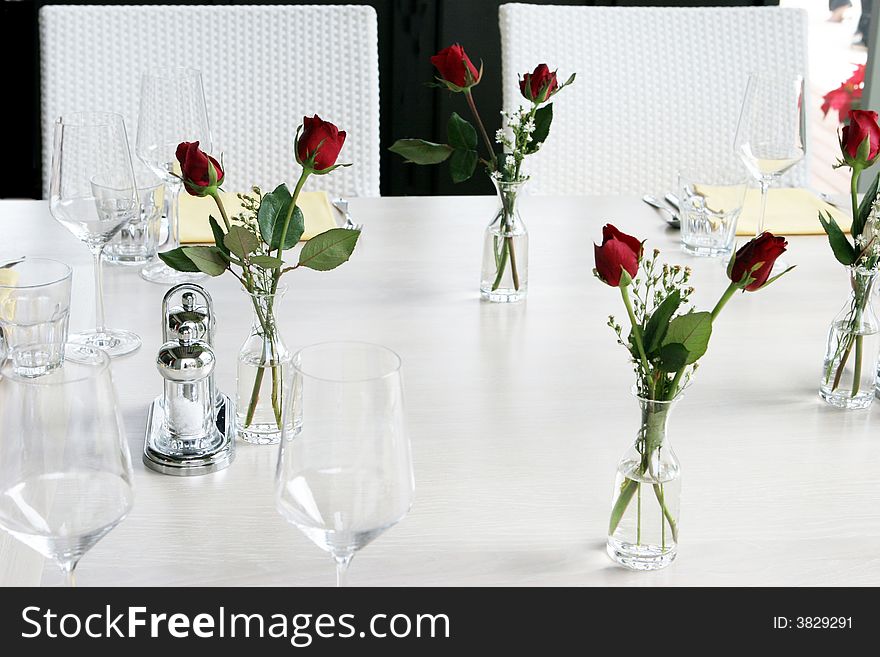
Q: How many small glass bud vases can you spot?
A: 4